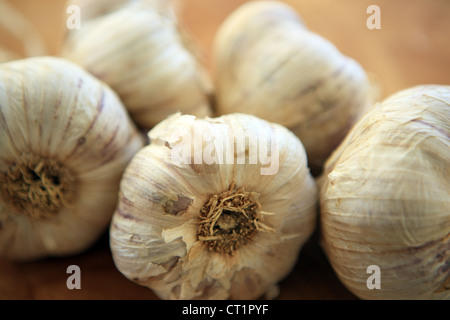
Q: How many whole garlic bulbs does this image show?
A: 5